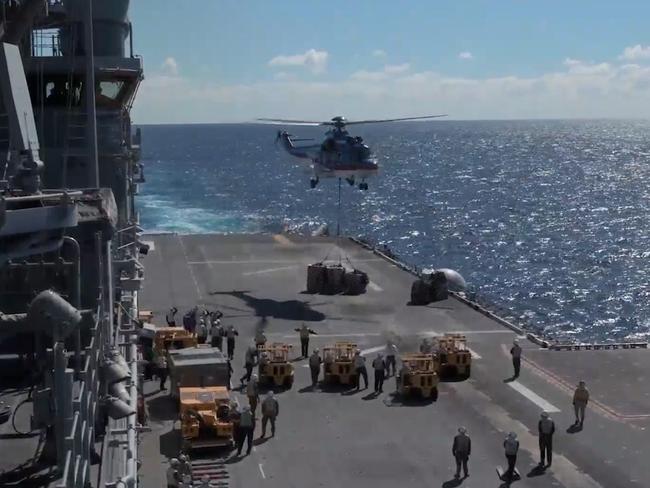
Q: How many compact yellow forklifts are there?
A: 4